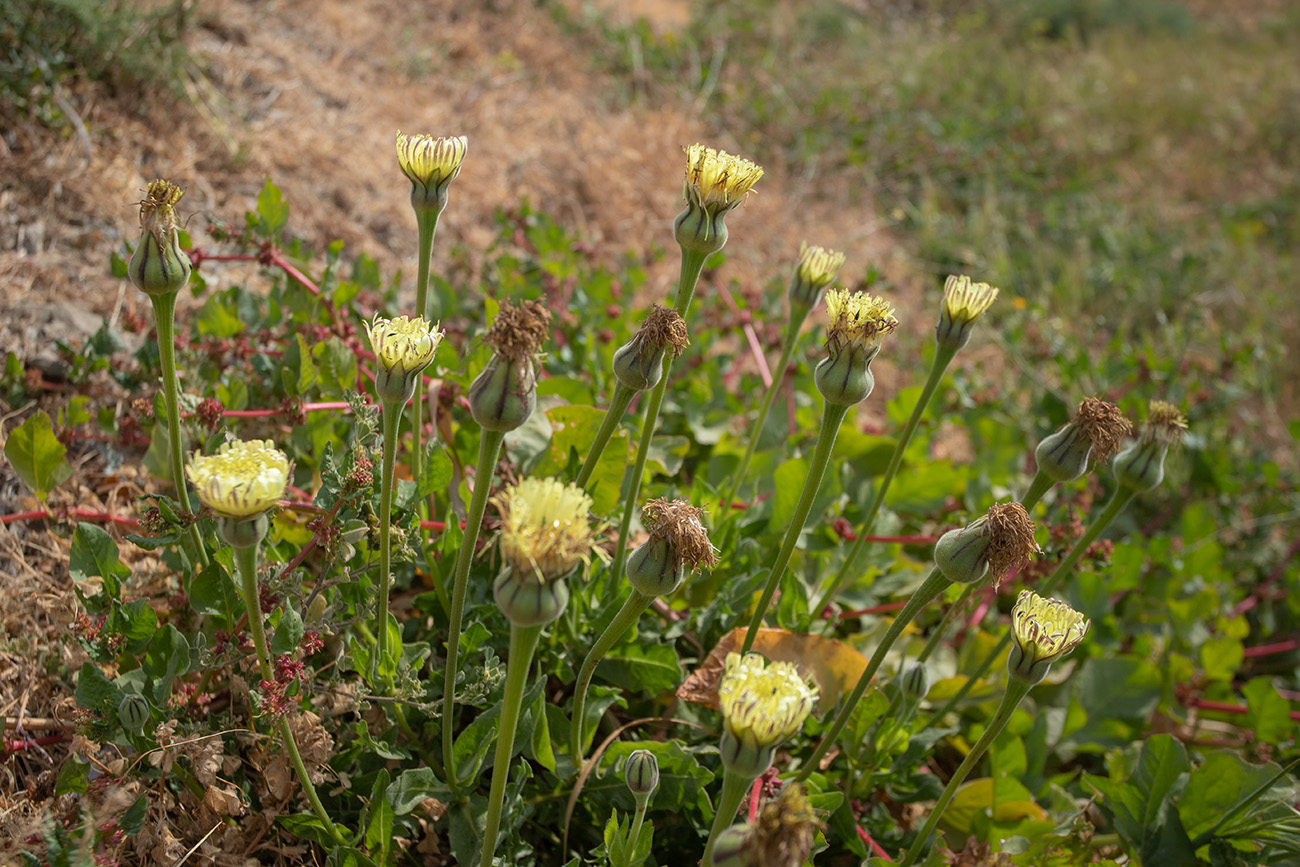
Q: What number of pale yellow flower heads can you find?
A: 10